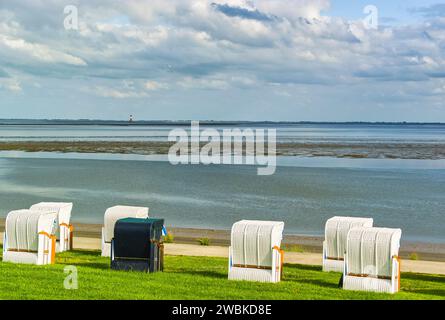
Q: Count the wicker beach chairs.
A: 7